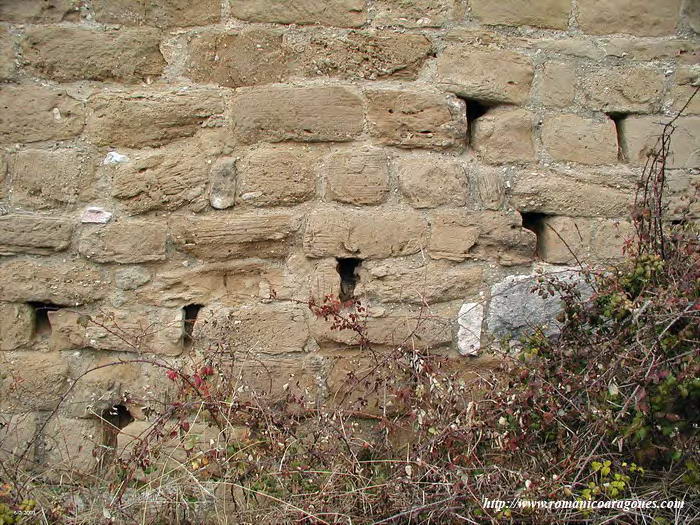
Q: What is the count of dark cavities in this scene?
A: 7